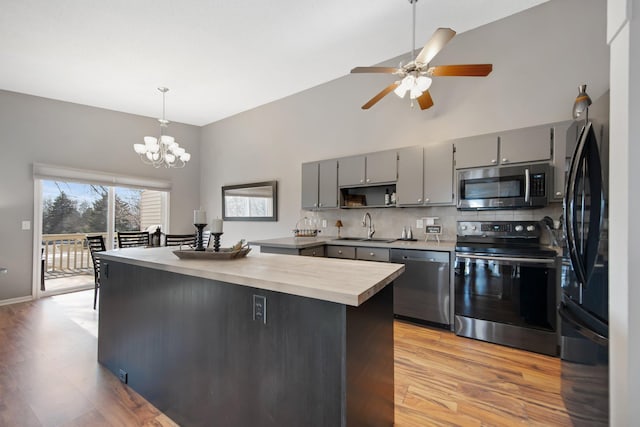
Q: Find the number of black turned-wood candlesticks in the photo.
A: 2